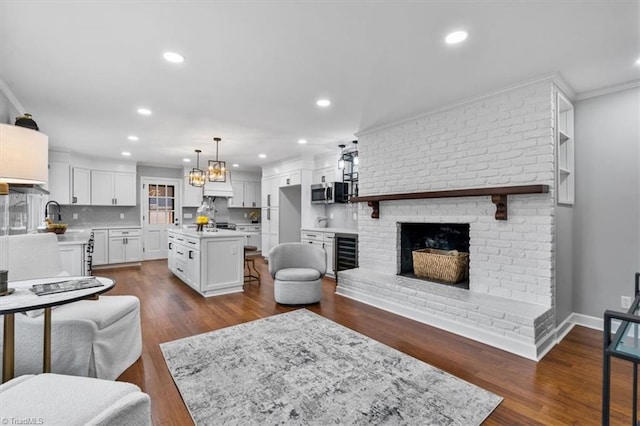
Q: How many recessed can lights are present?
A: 11